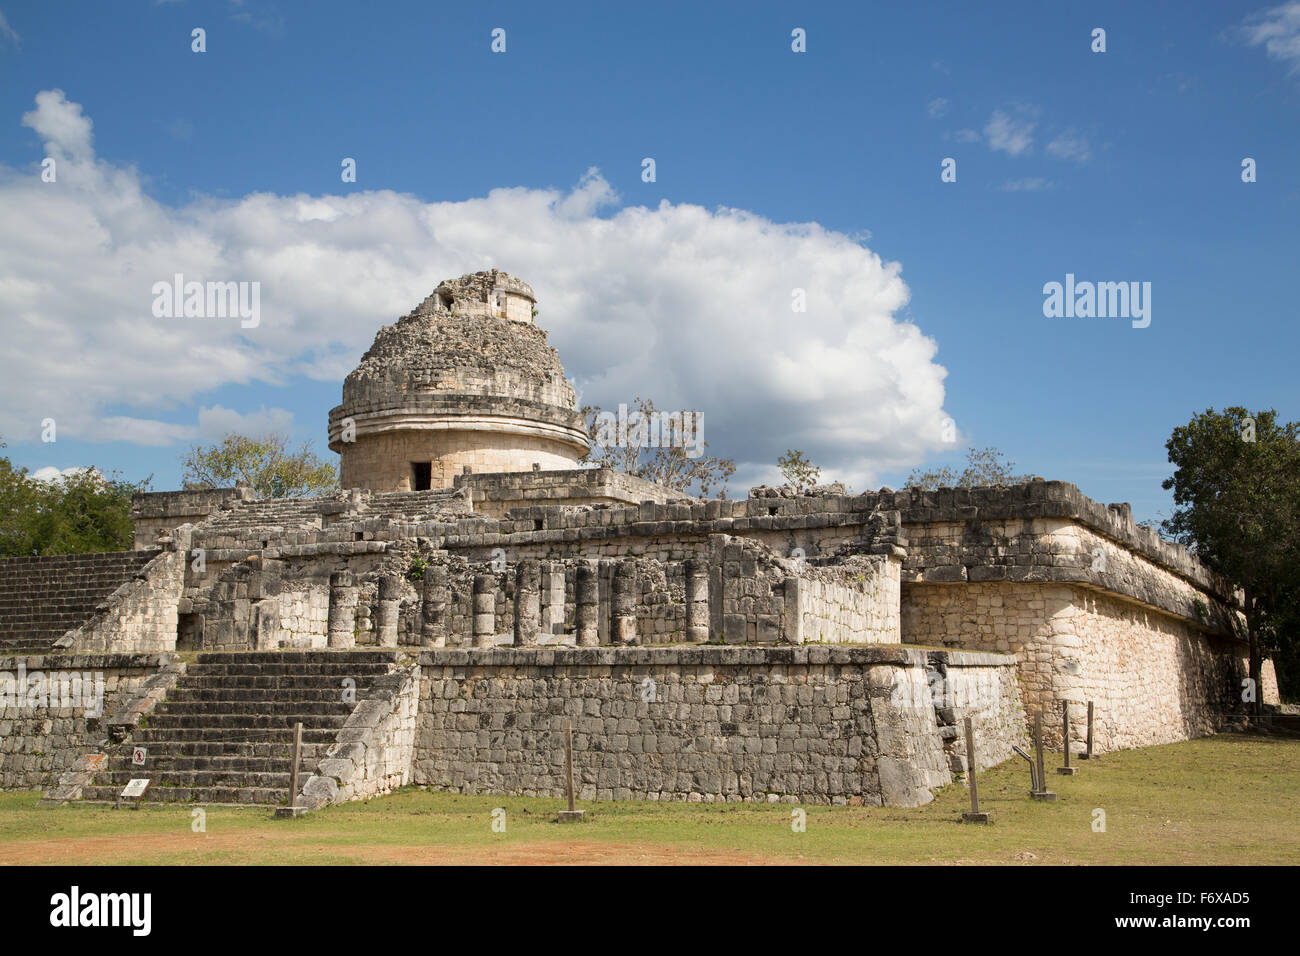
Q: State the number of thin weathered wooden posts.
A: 6